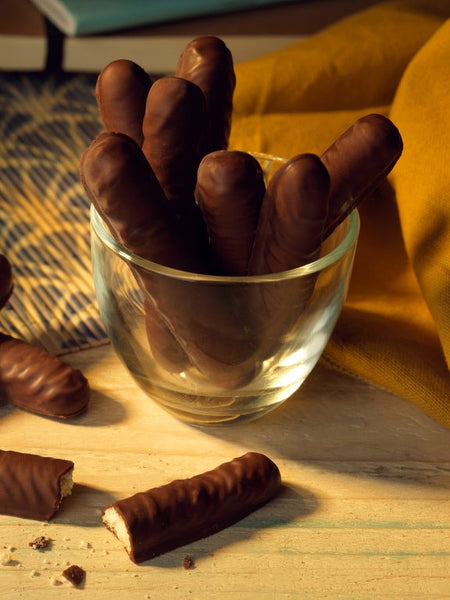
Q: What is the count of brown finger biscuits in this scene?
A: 11